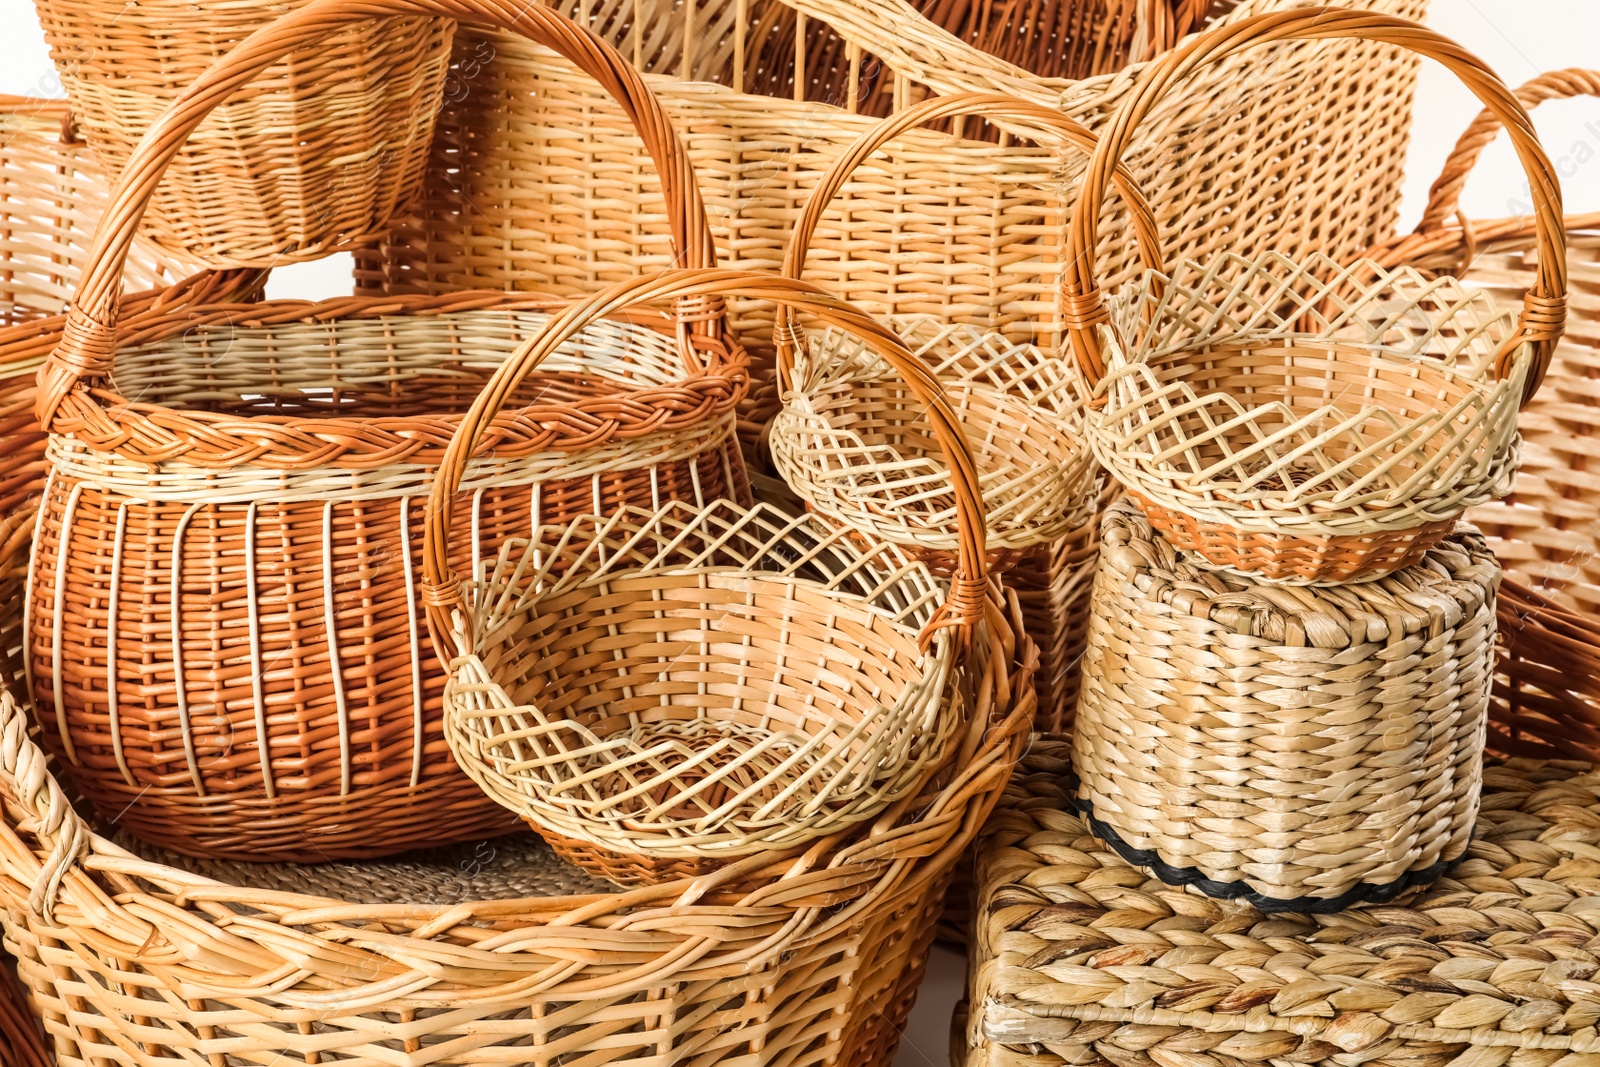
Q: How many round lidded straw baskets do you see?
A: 1